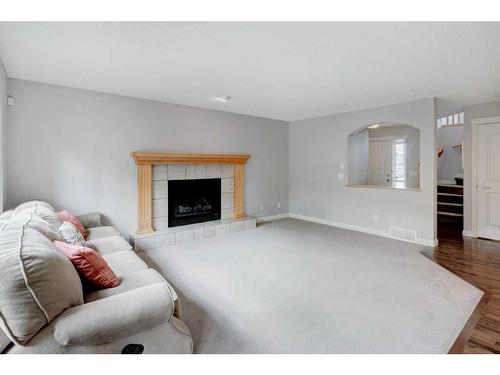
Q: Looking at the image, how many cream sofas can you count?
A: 1